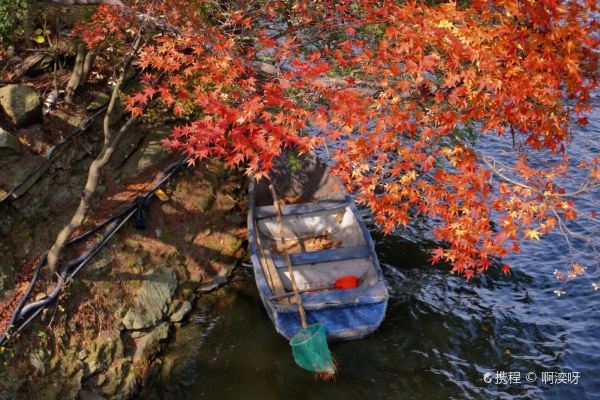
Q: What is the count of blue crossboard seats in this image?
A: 3